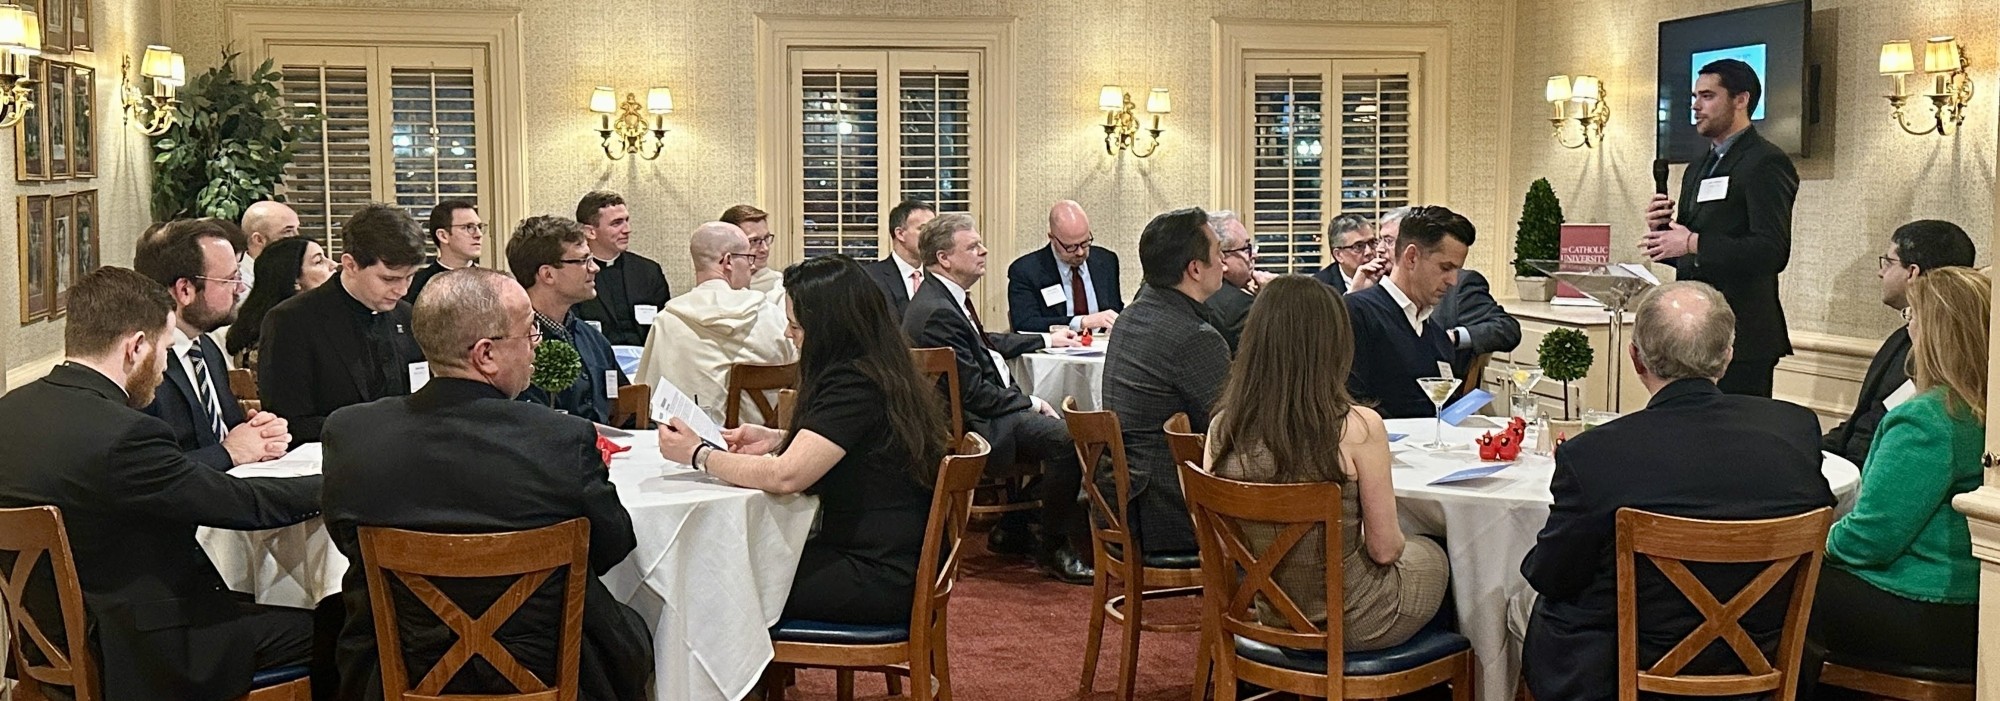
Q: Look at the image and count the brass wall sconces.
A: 6